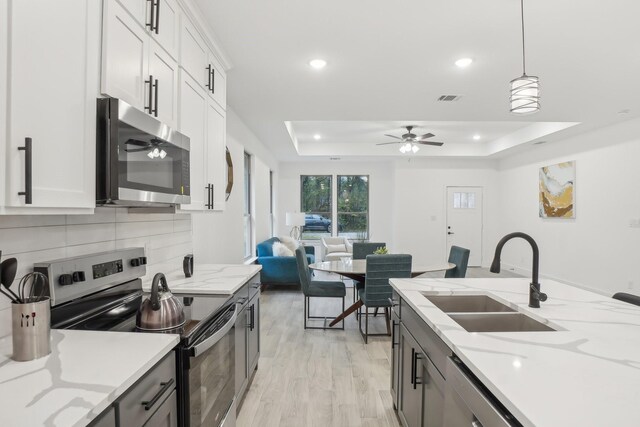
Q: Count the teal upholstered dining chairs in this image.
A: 4